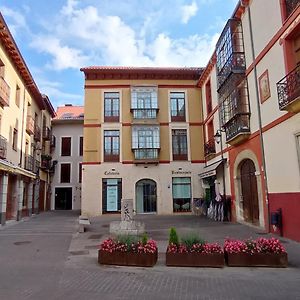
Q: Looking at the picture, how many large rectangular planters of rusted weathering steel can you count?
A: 3